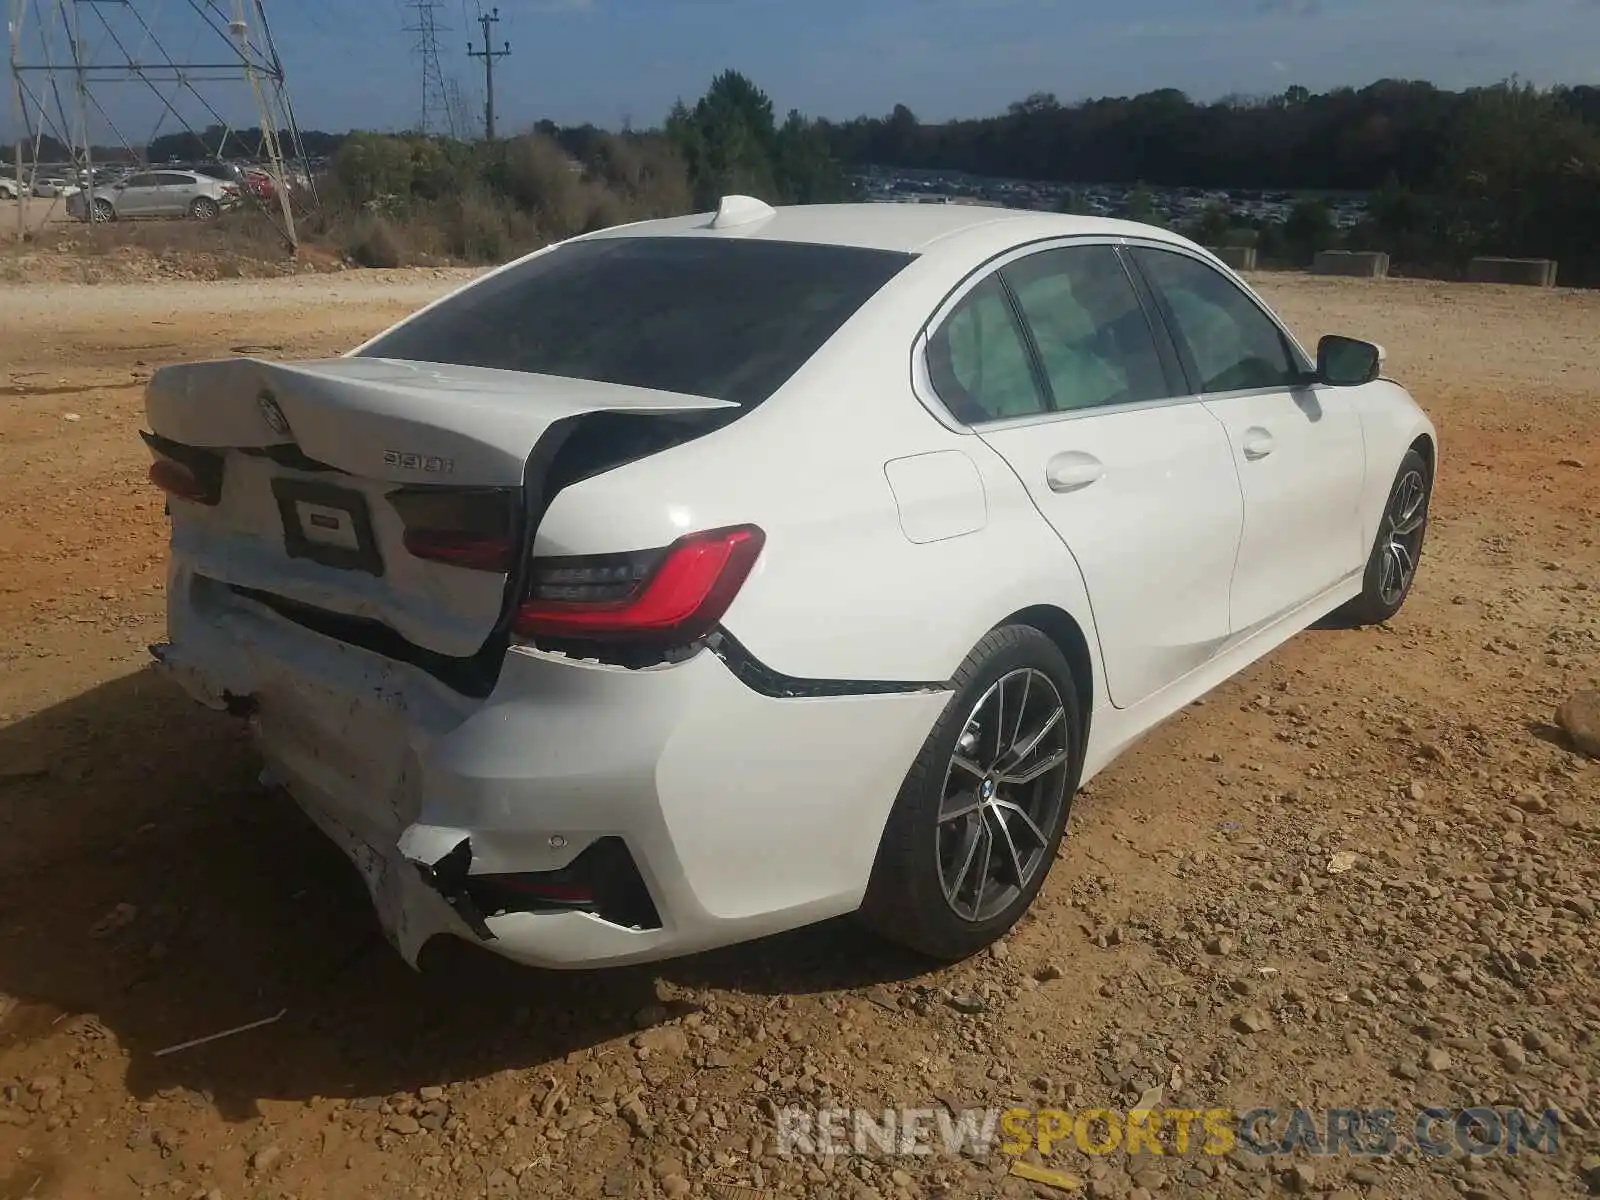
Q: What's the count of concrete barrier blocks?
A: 3